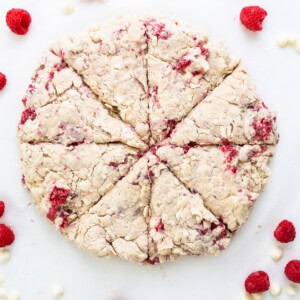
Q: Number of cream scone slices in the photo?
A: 8